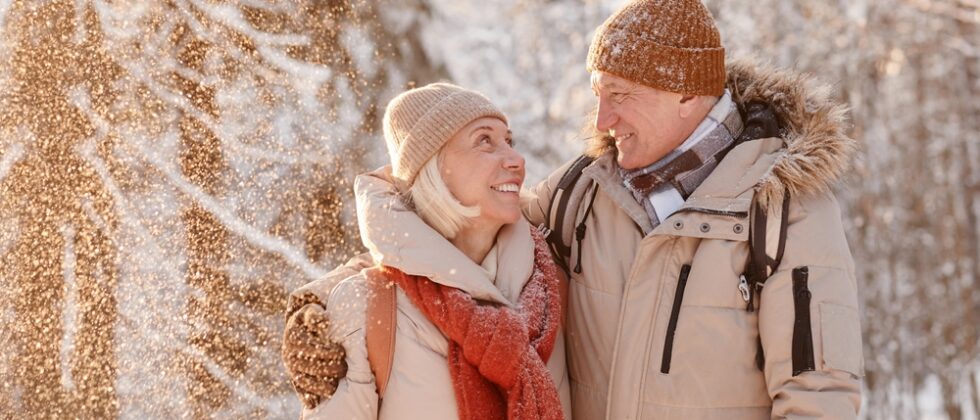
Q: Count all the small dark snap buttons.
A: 3